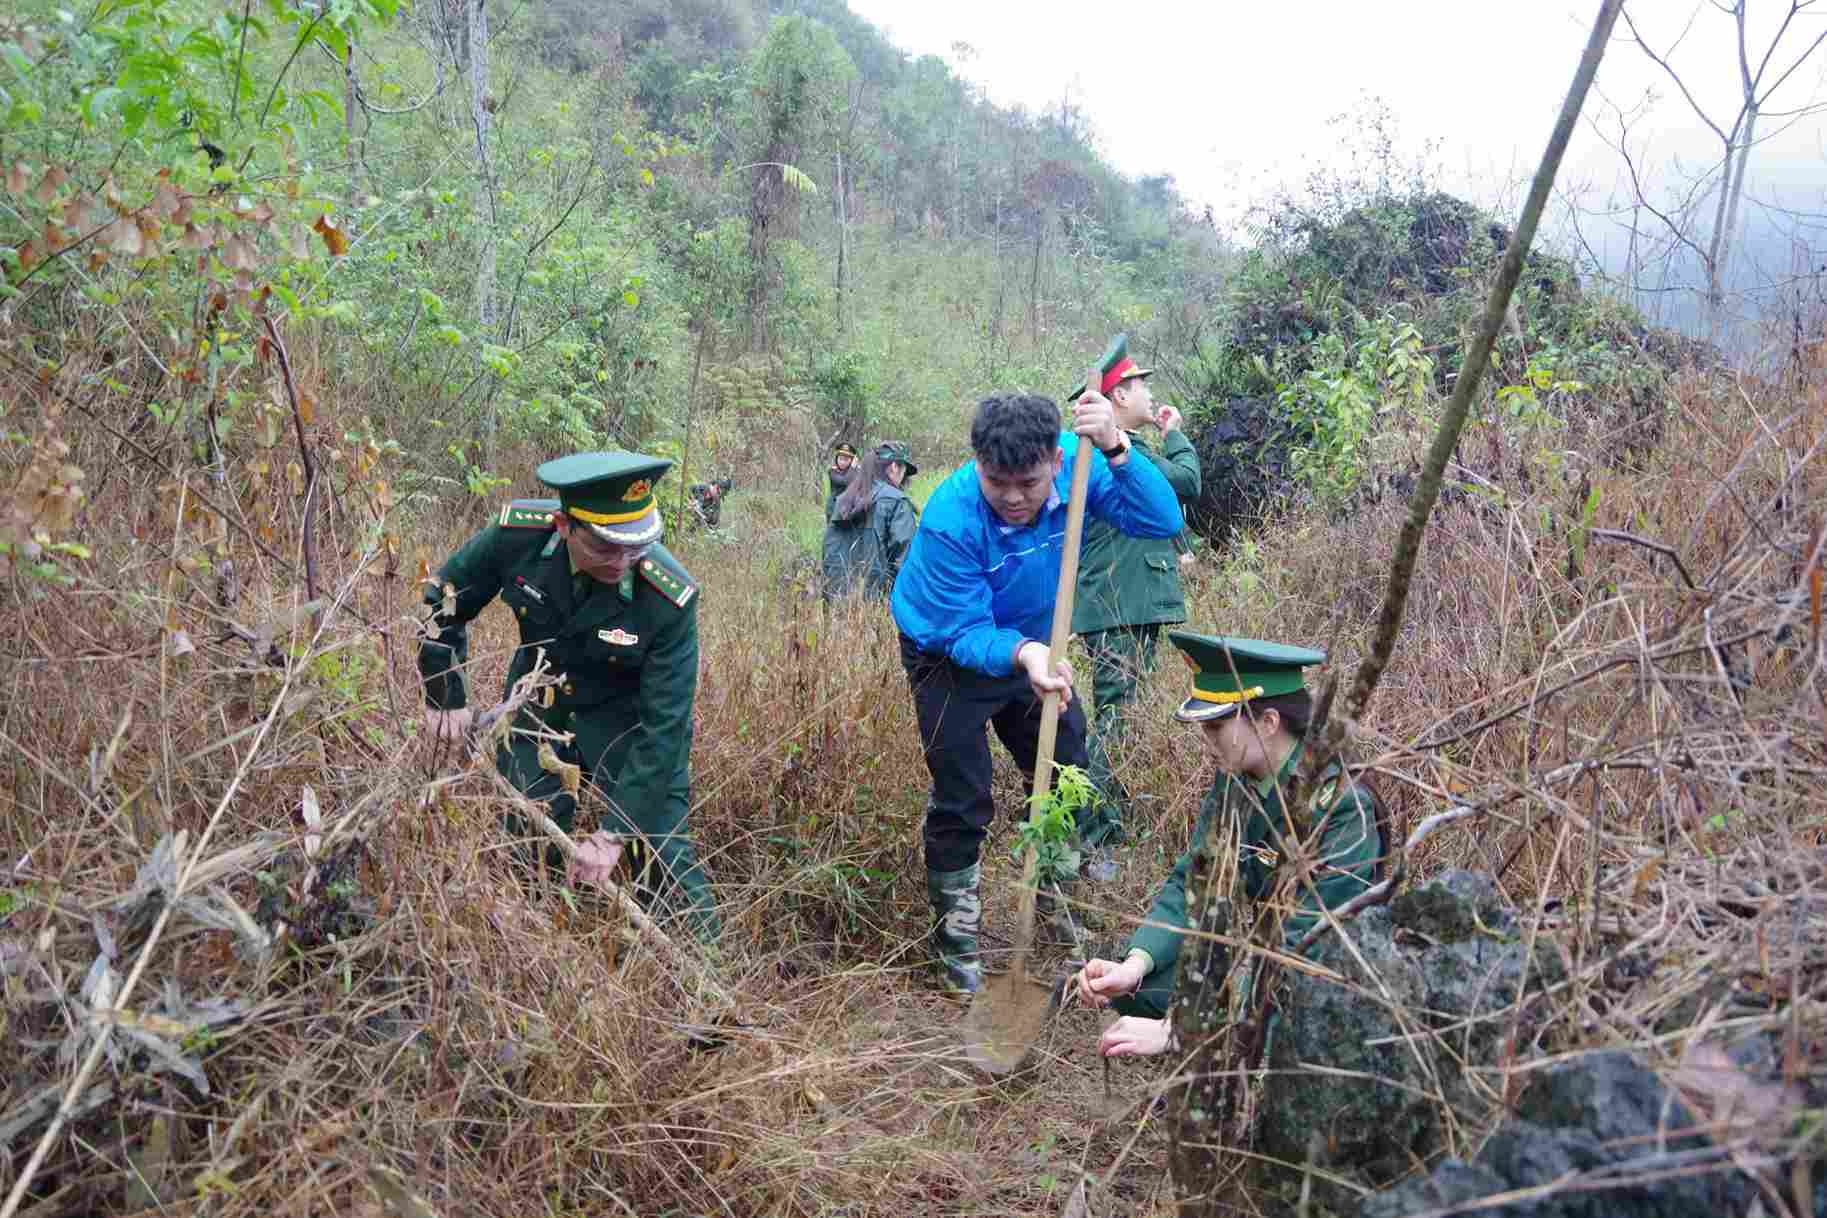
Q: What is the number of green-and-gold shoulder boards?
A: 3